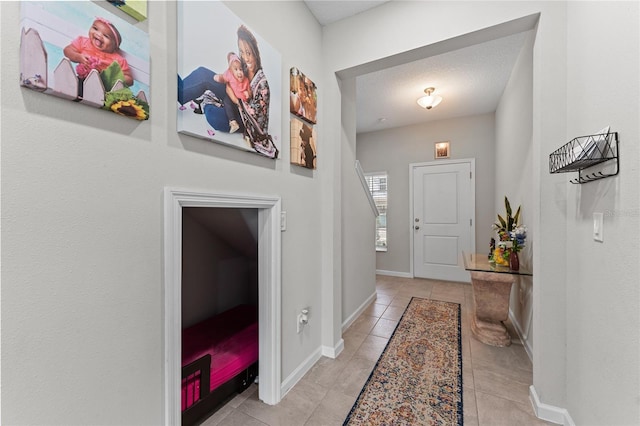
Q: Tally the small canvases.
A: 2